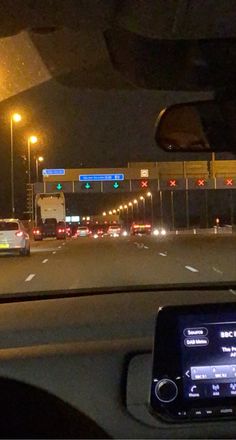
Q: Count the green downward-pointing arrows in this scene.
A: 3